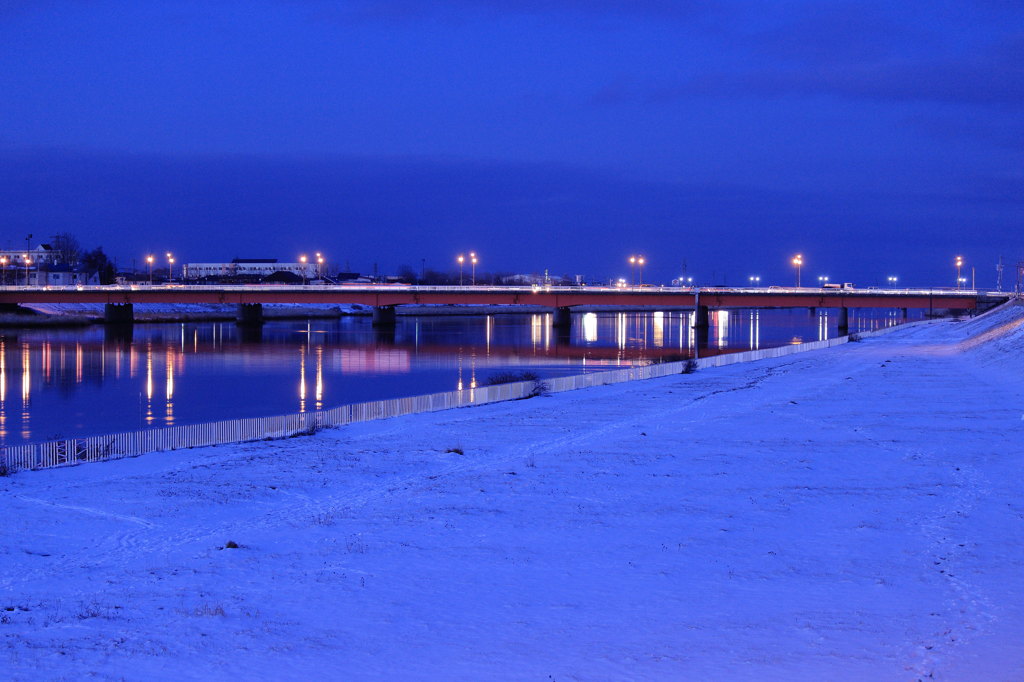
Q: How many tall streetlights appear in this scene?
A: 13